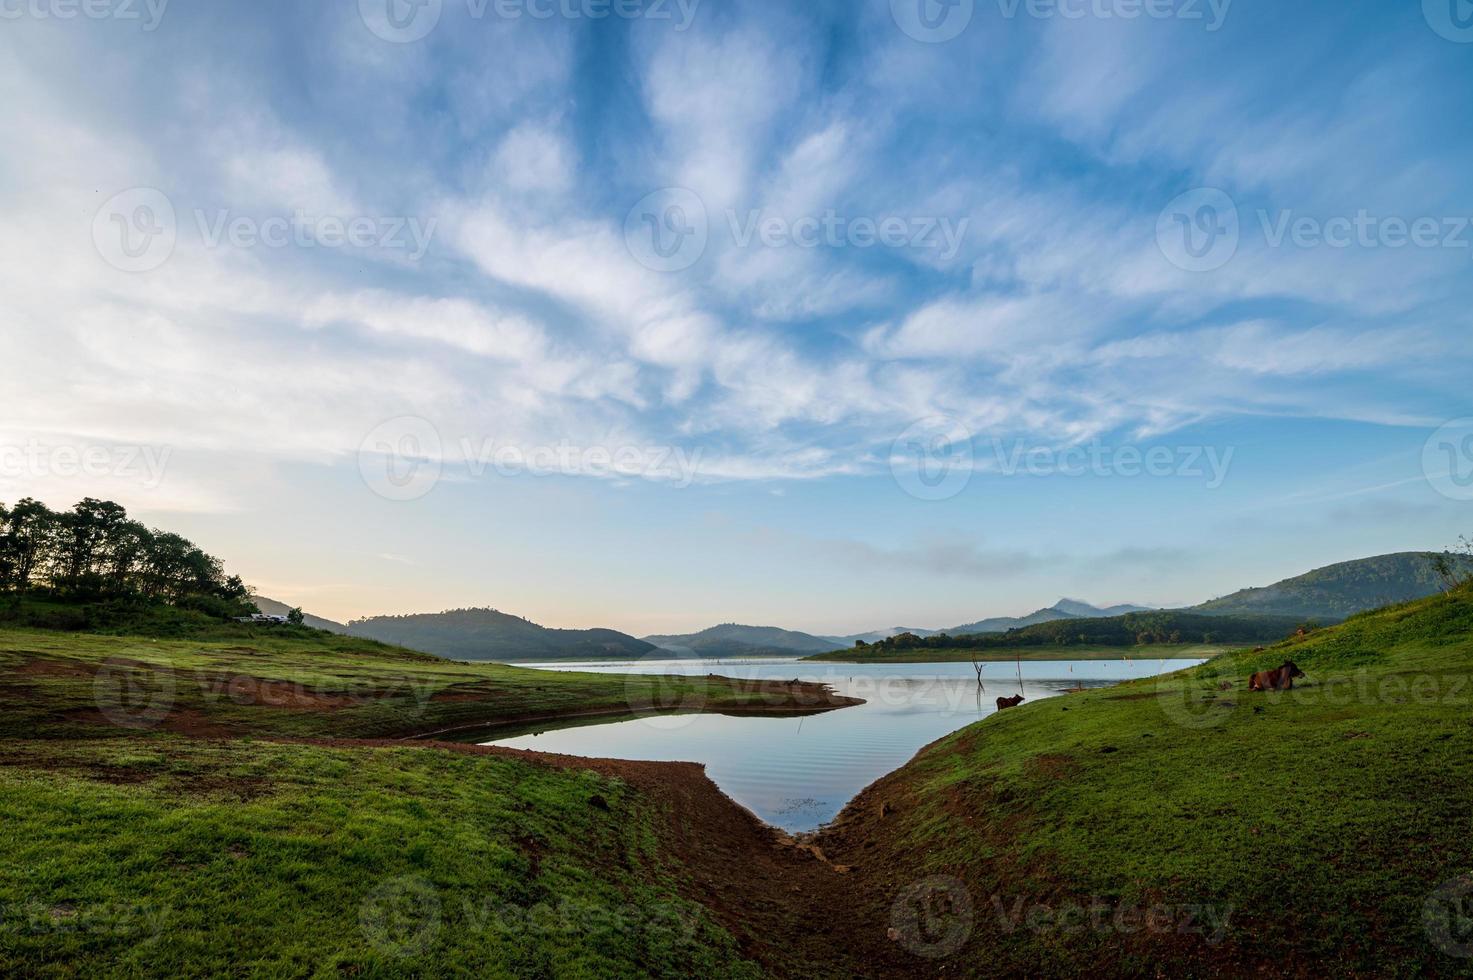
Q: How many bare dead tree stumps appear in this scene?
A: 2